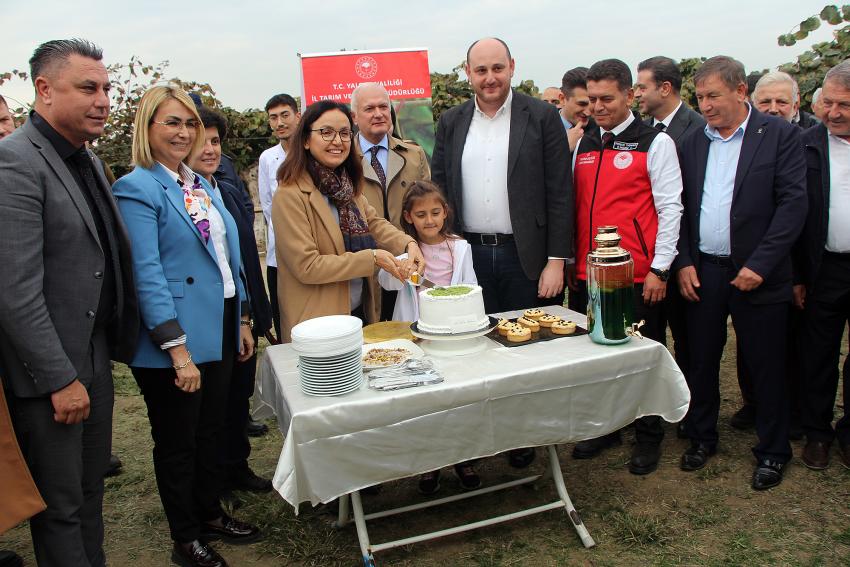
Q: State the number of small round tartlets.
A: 7